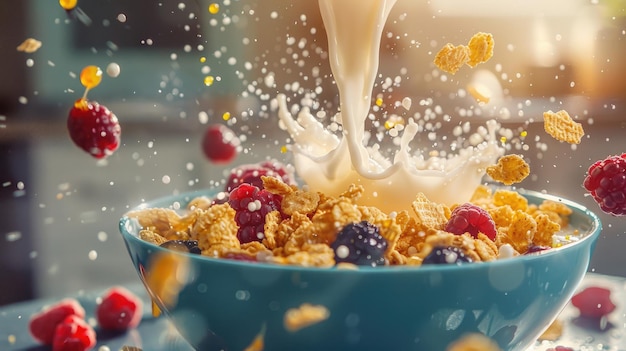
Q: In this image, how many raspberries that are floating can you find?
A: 3